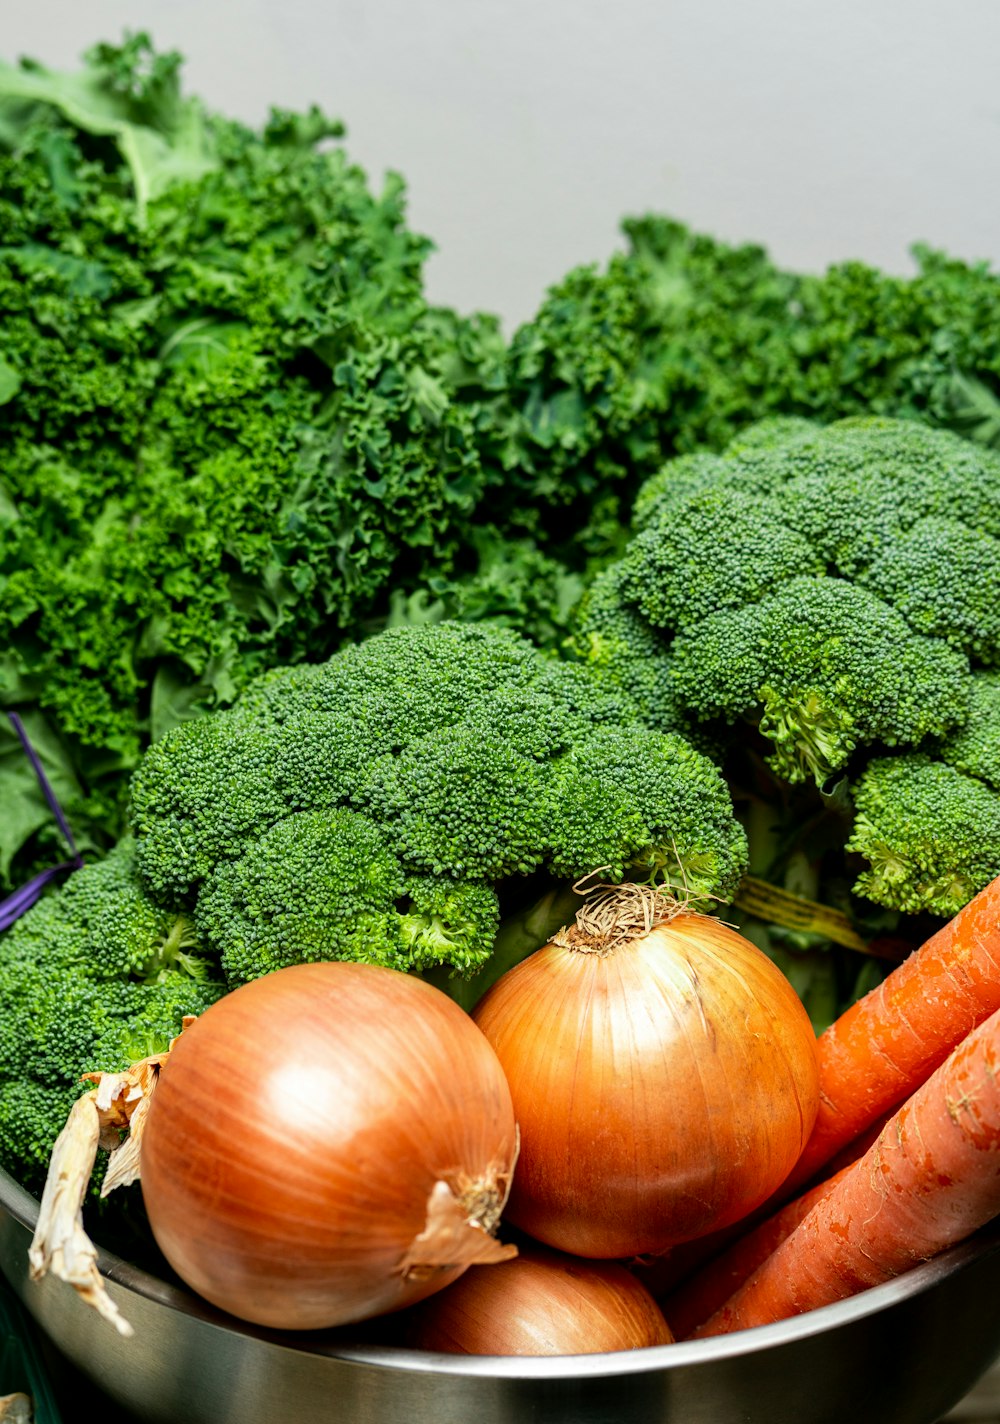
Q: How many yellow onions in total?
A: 3